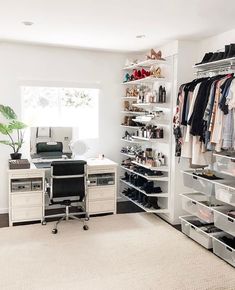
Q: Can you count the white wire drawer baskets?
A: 7